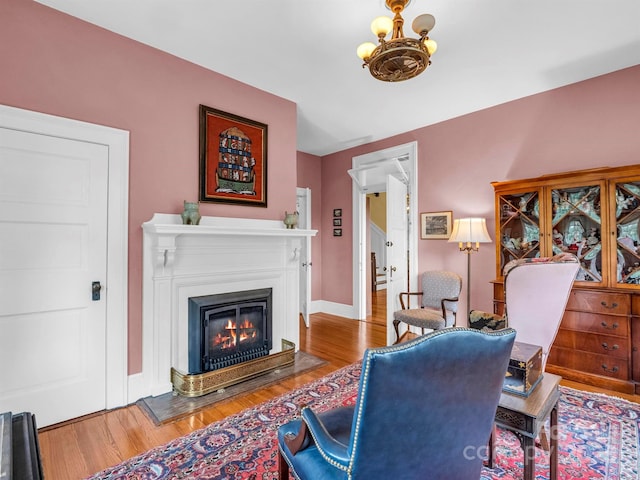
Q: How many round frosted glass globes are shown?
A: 4